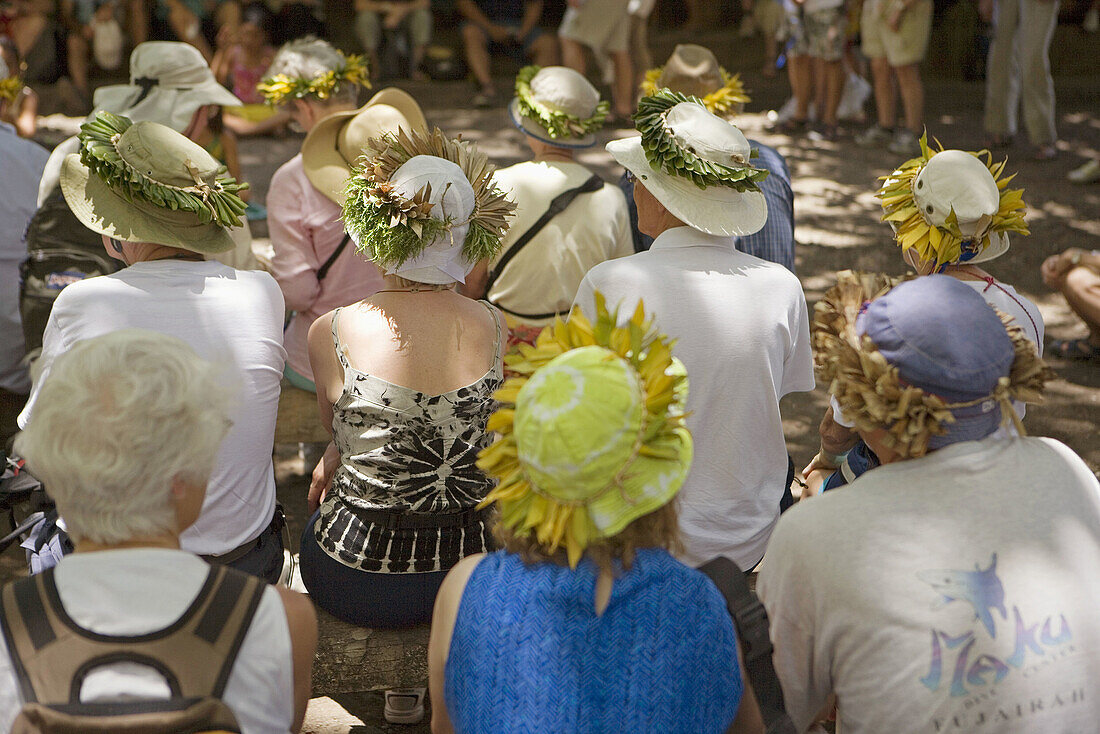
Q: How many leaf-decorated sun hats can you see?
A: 8